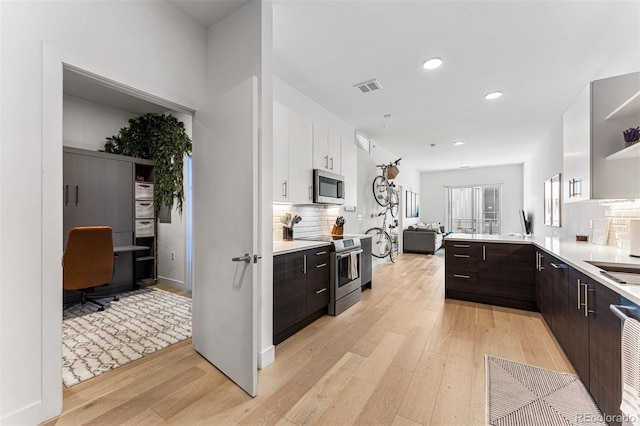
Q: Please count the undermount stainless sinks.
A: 1